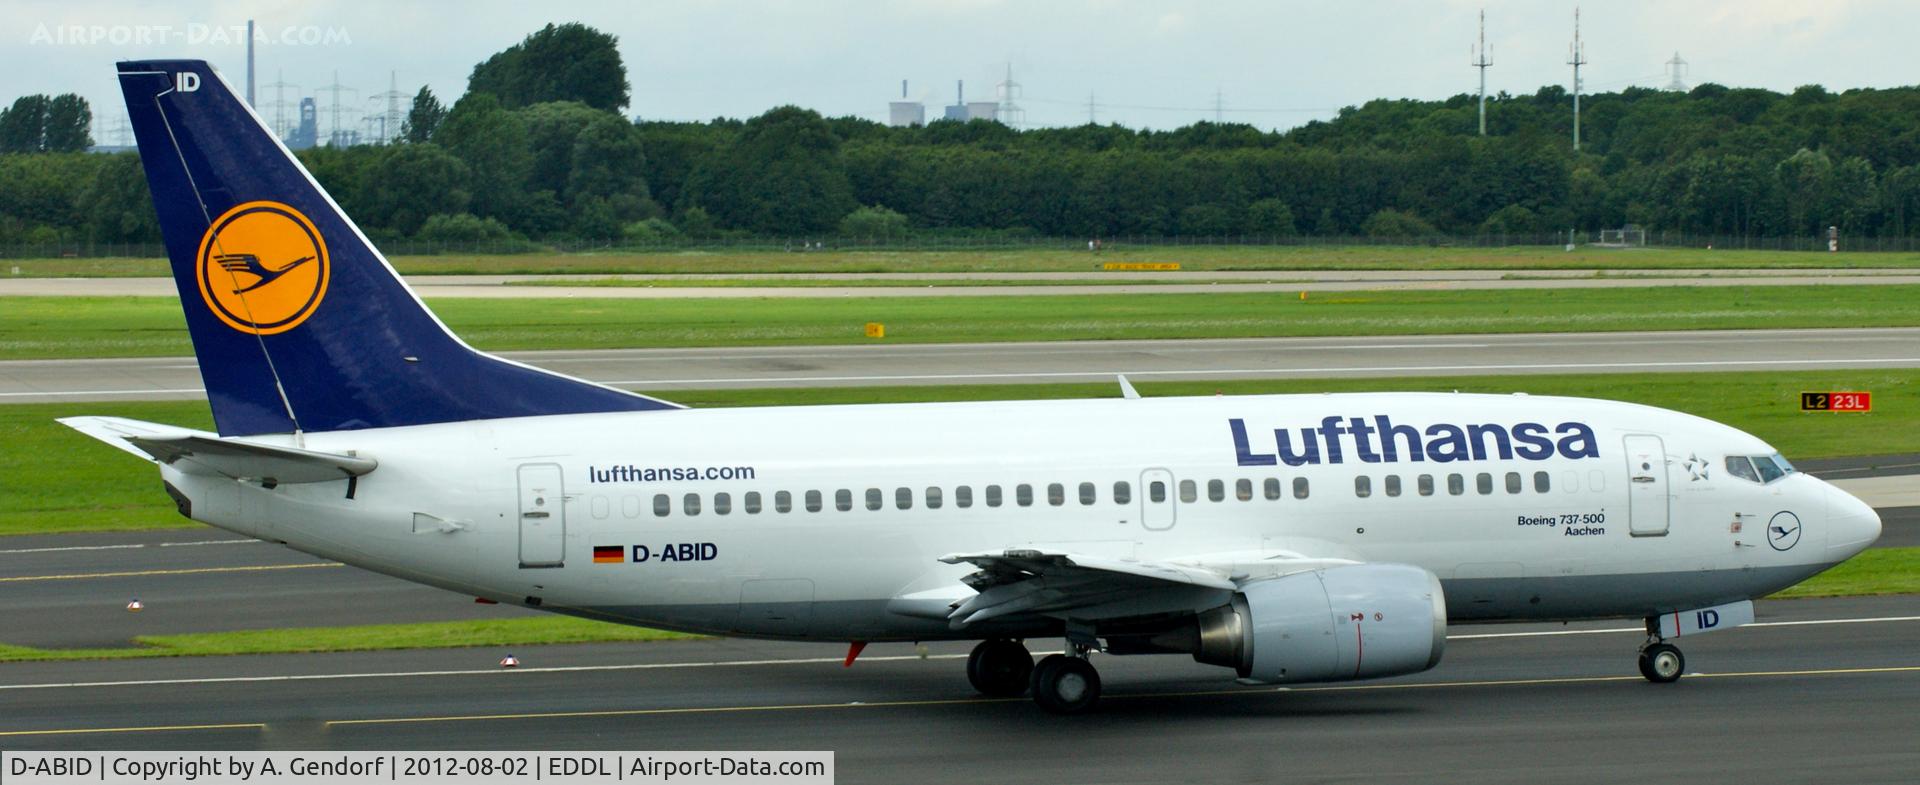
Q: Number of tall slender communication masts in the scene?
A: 2